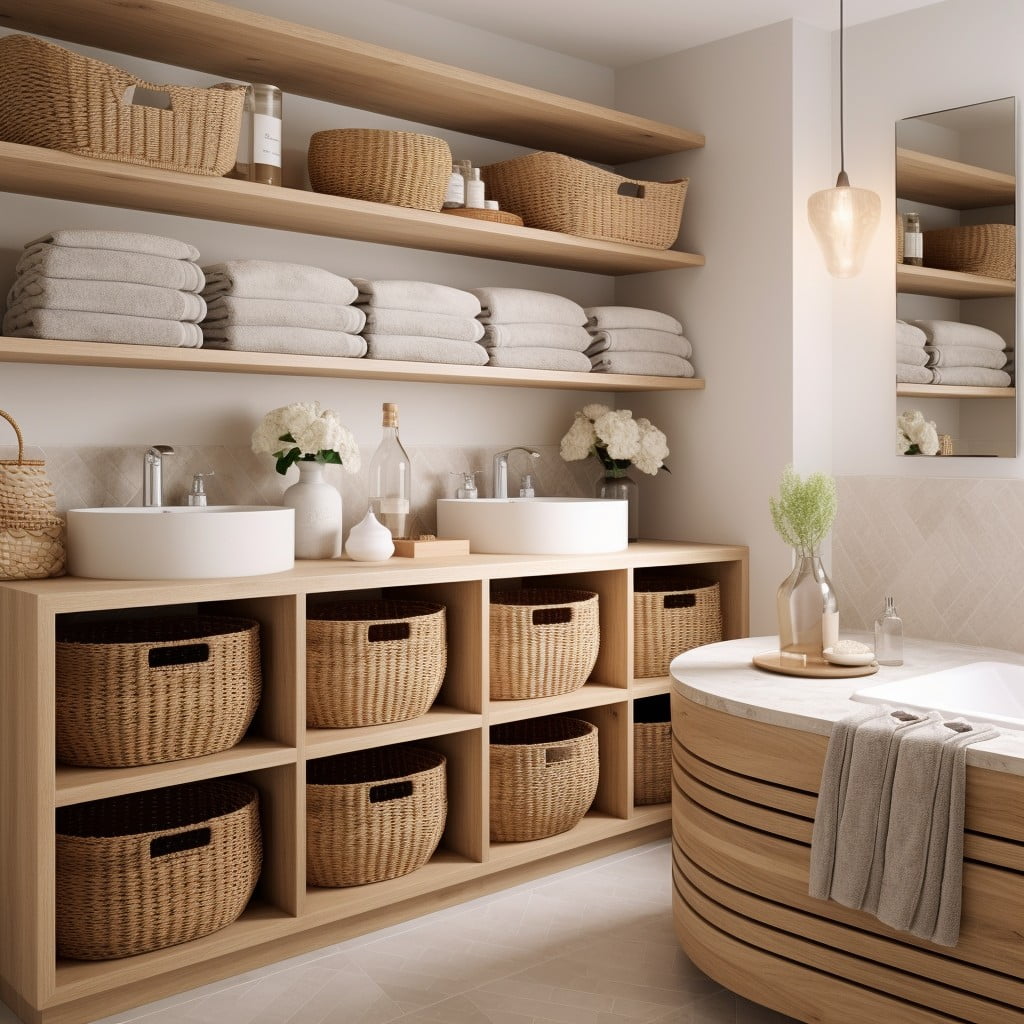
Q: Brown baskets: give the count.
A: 12